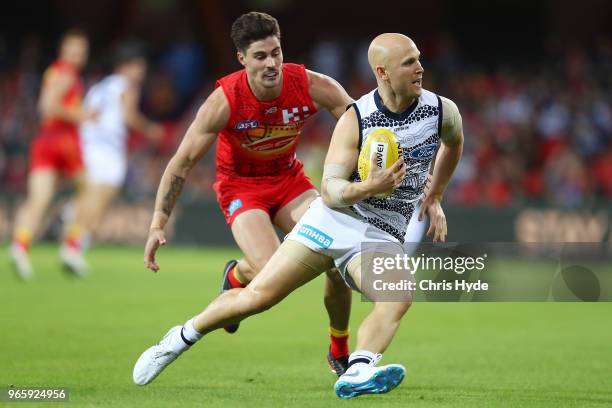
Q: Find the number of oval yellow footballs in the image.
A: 1